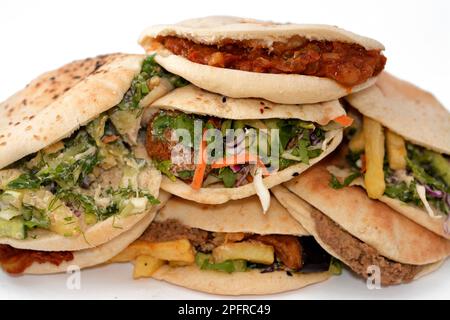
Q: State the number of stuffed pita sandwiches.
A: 7